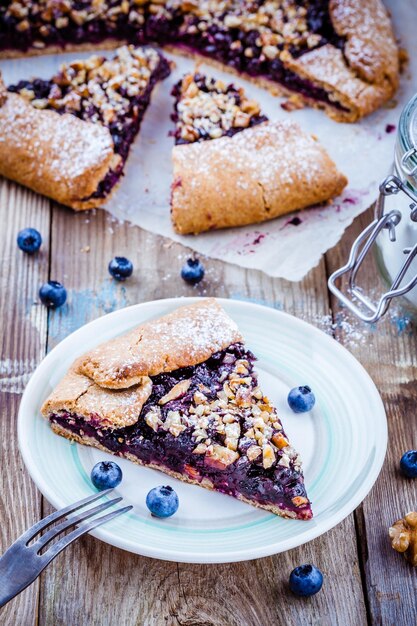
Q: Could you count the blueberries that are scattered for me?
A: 9